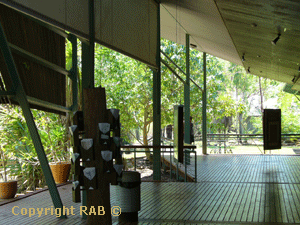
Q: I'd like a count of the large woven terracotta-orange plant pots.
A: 2